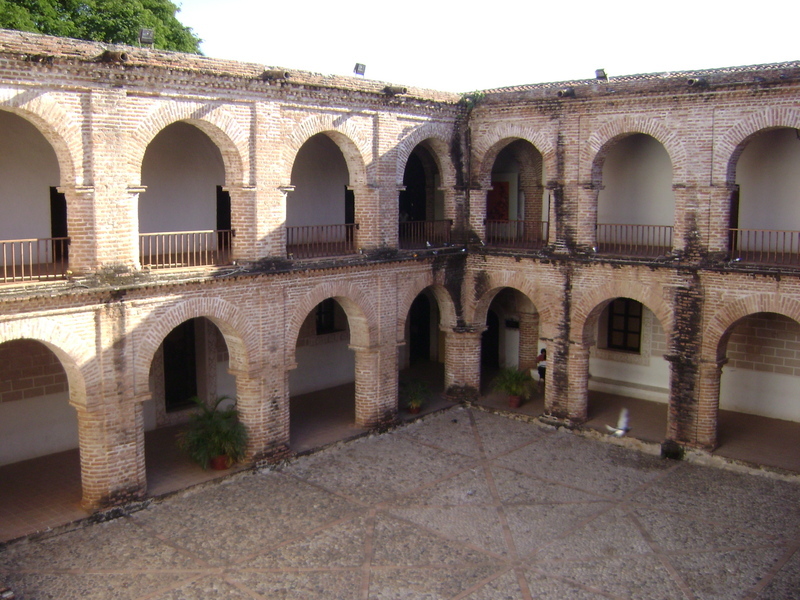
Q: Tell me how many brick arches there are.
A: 14